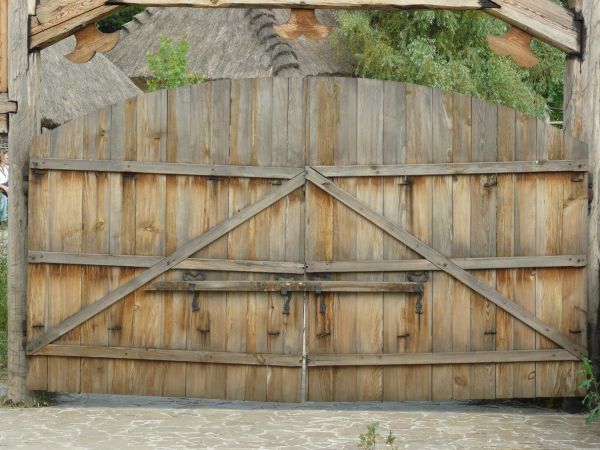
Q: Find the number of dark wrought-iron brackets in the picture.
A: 4